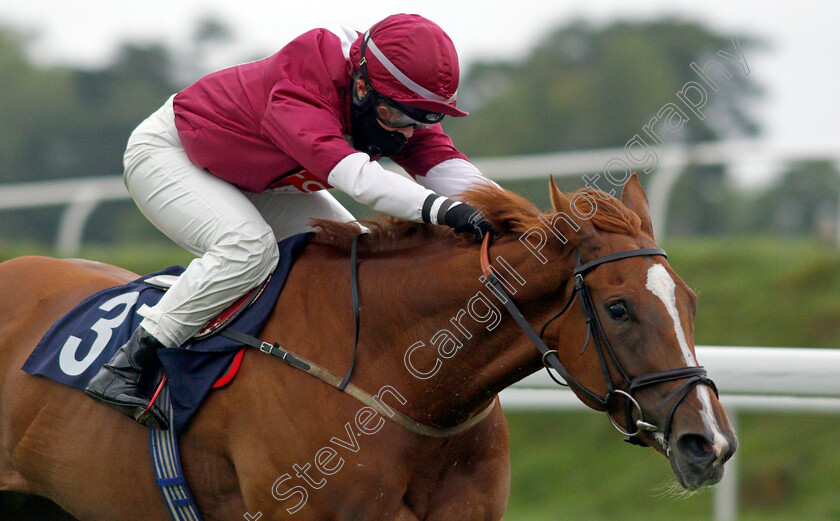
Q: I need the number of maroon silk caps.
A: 1